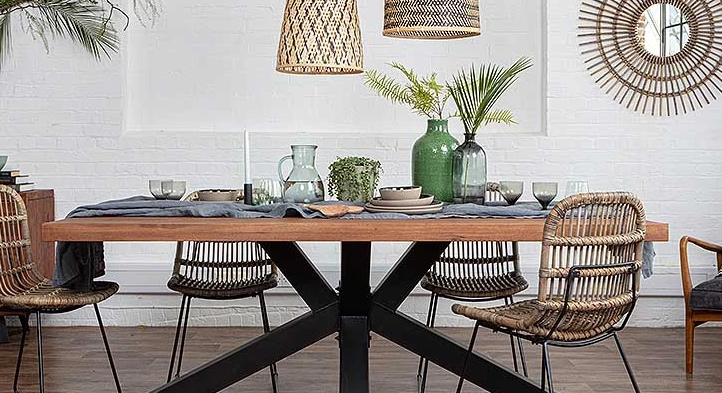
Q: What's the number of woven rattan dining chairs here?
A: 4